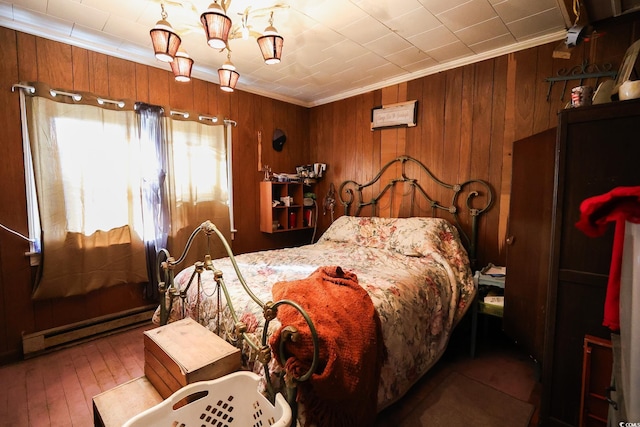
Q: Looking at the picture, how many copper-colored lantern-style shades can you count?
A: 5